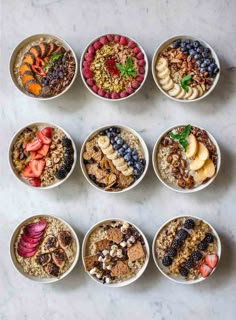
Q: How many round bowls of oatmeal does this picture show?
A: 9